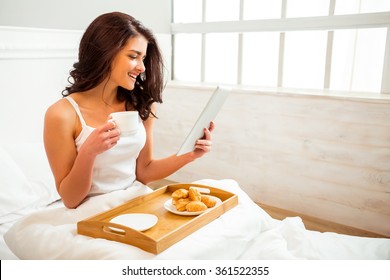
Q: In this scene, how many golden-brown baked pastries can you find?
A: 5